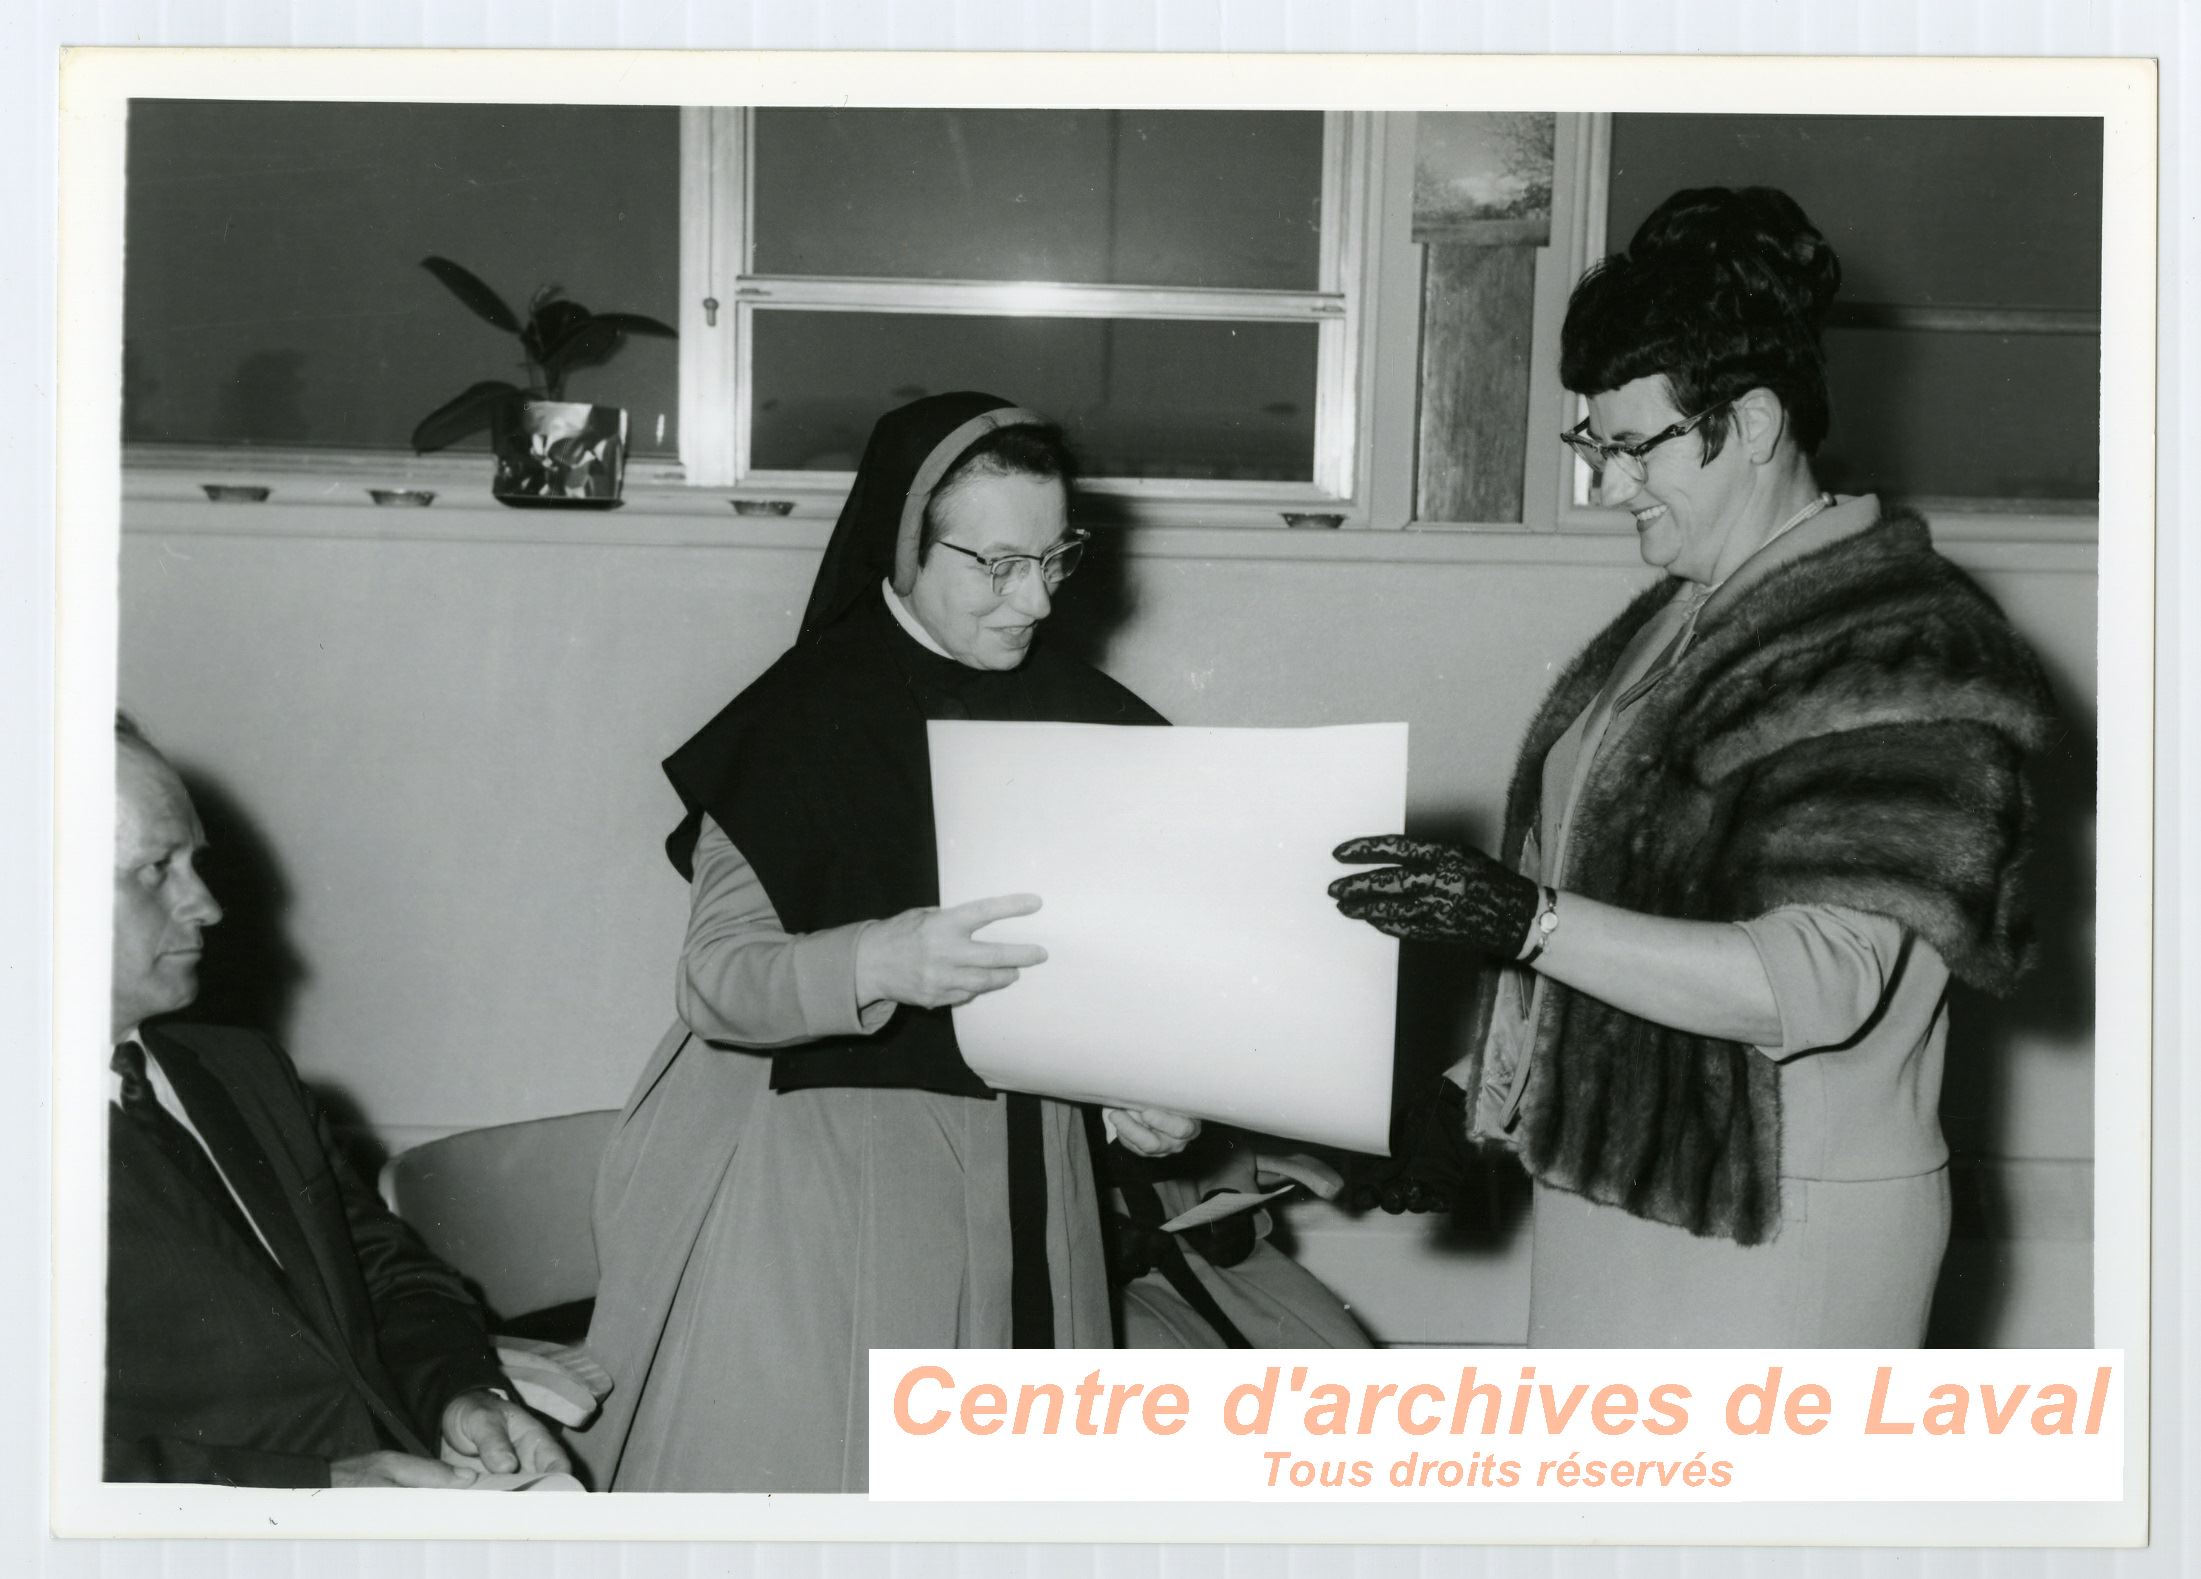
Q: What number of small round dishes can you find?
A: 4